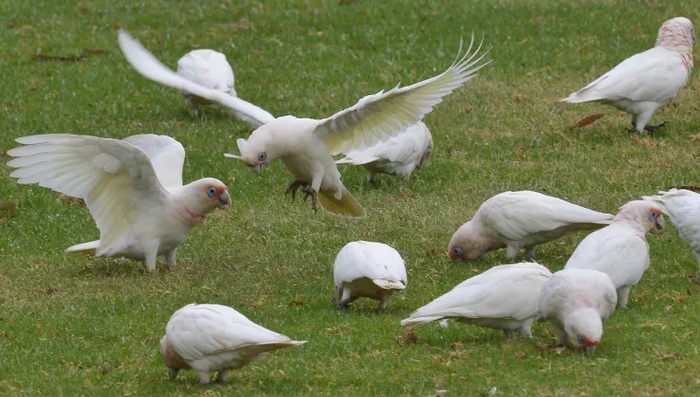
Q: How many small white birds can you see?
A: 12